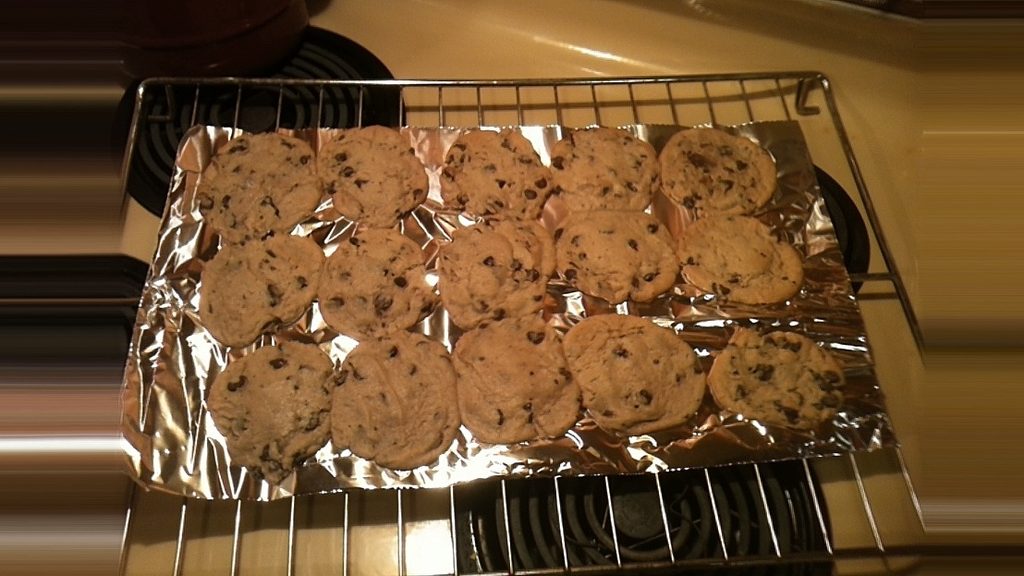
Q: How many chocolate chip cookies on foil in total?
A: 15